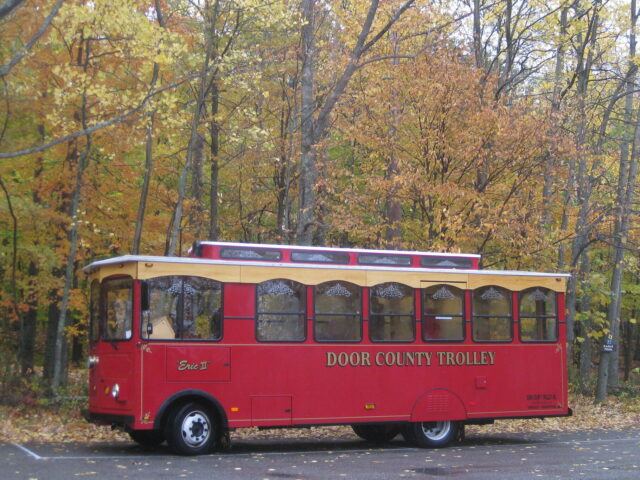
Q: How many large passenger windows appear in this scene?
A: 6